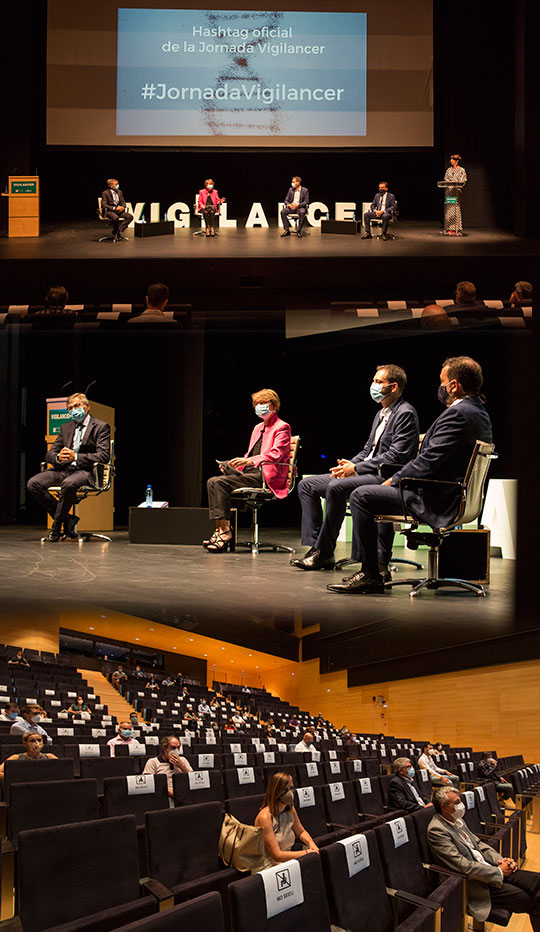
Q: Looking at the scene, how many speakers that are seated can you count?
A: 4